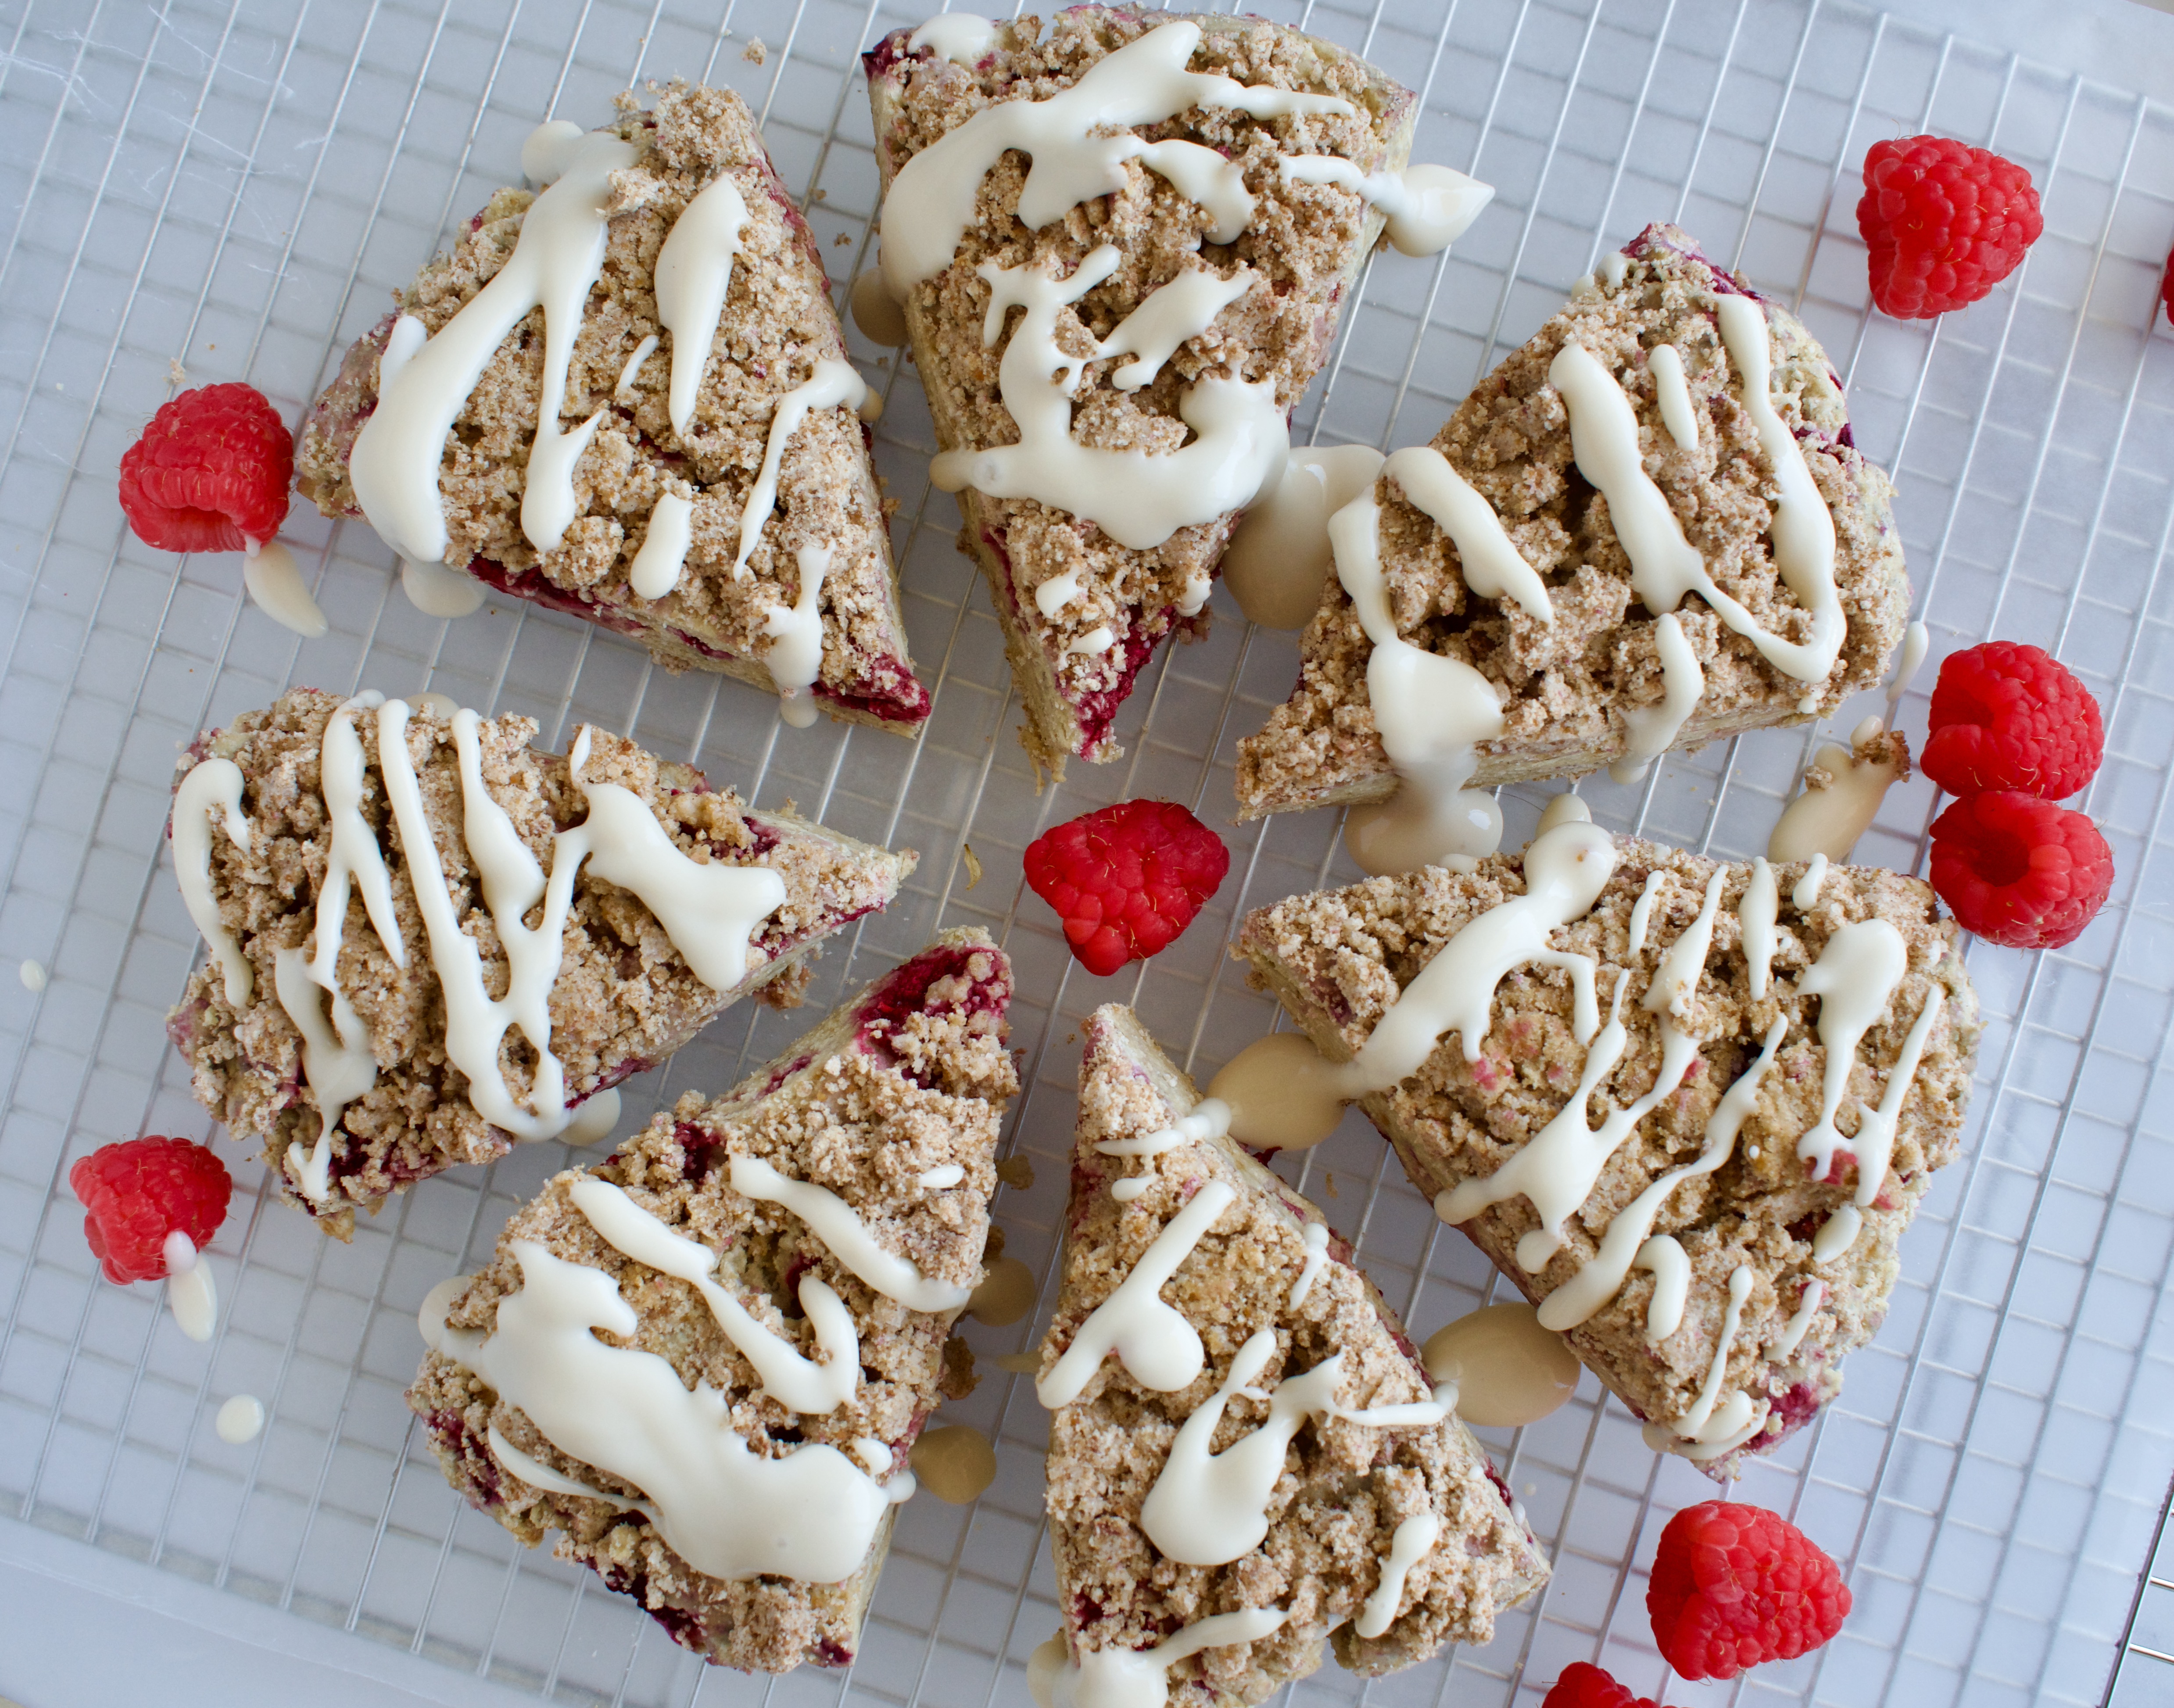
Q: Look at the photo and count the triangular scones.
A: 7